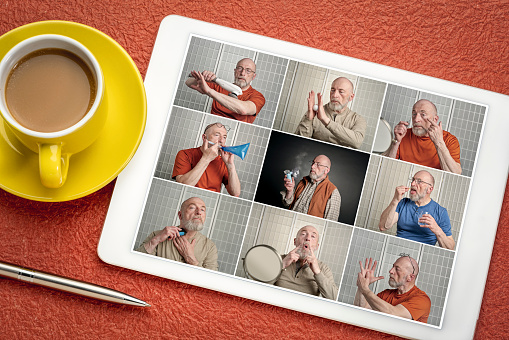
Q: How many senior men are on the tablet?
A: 9